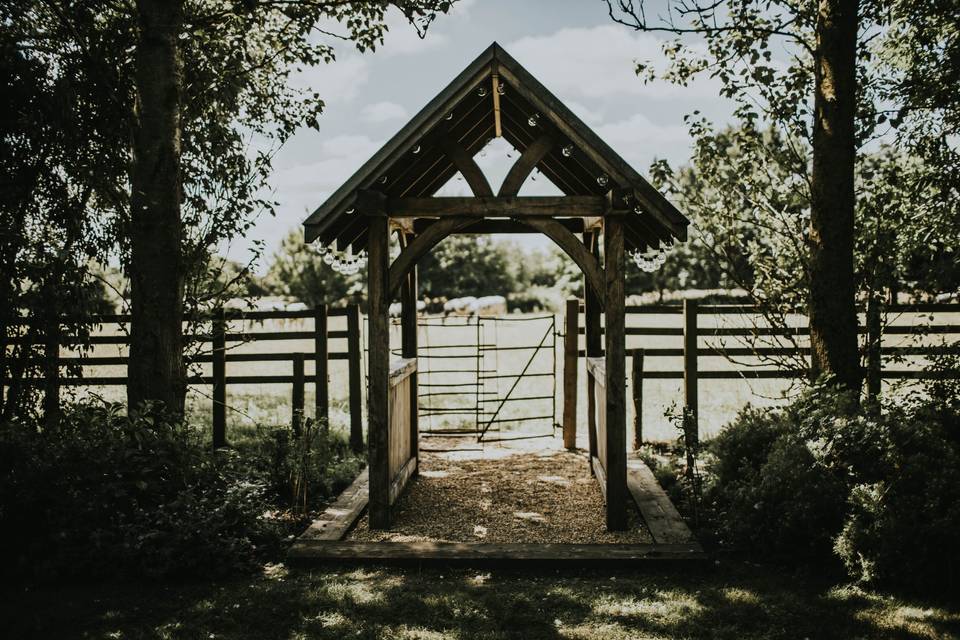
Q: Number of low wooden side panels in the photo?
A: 2